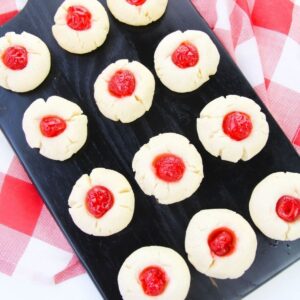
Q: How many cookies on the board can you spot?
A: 12